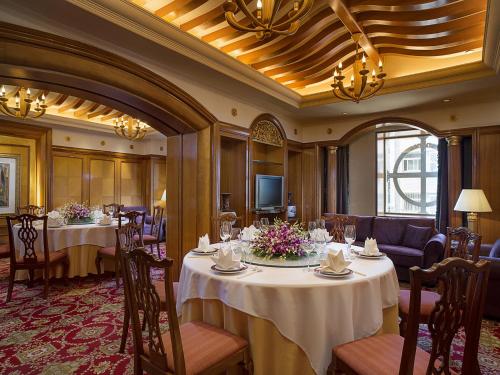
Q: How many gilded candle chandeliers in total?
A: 4